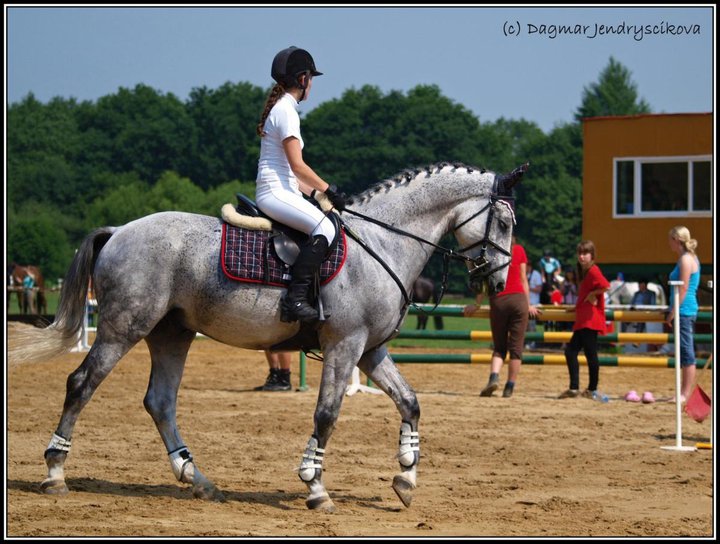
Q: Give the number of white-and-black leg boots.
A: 4